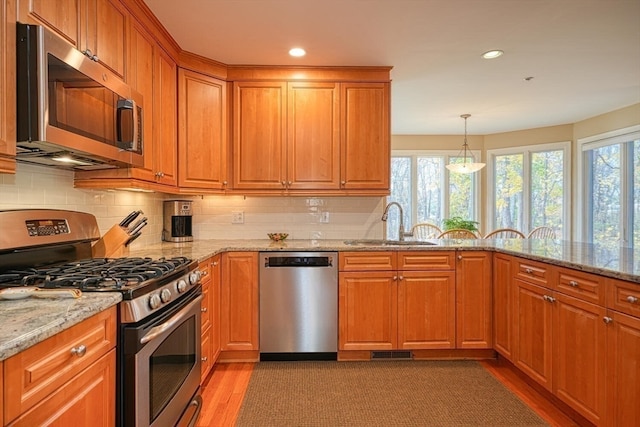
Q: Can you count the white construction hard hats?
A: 0